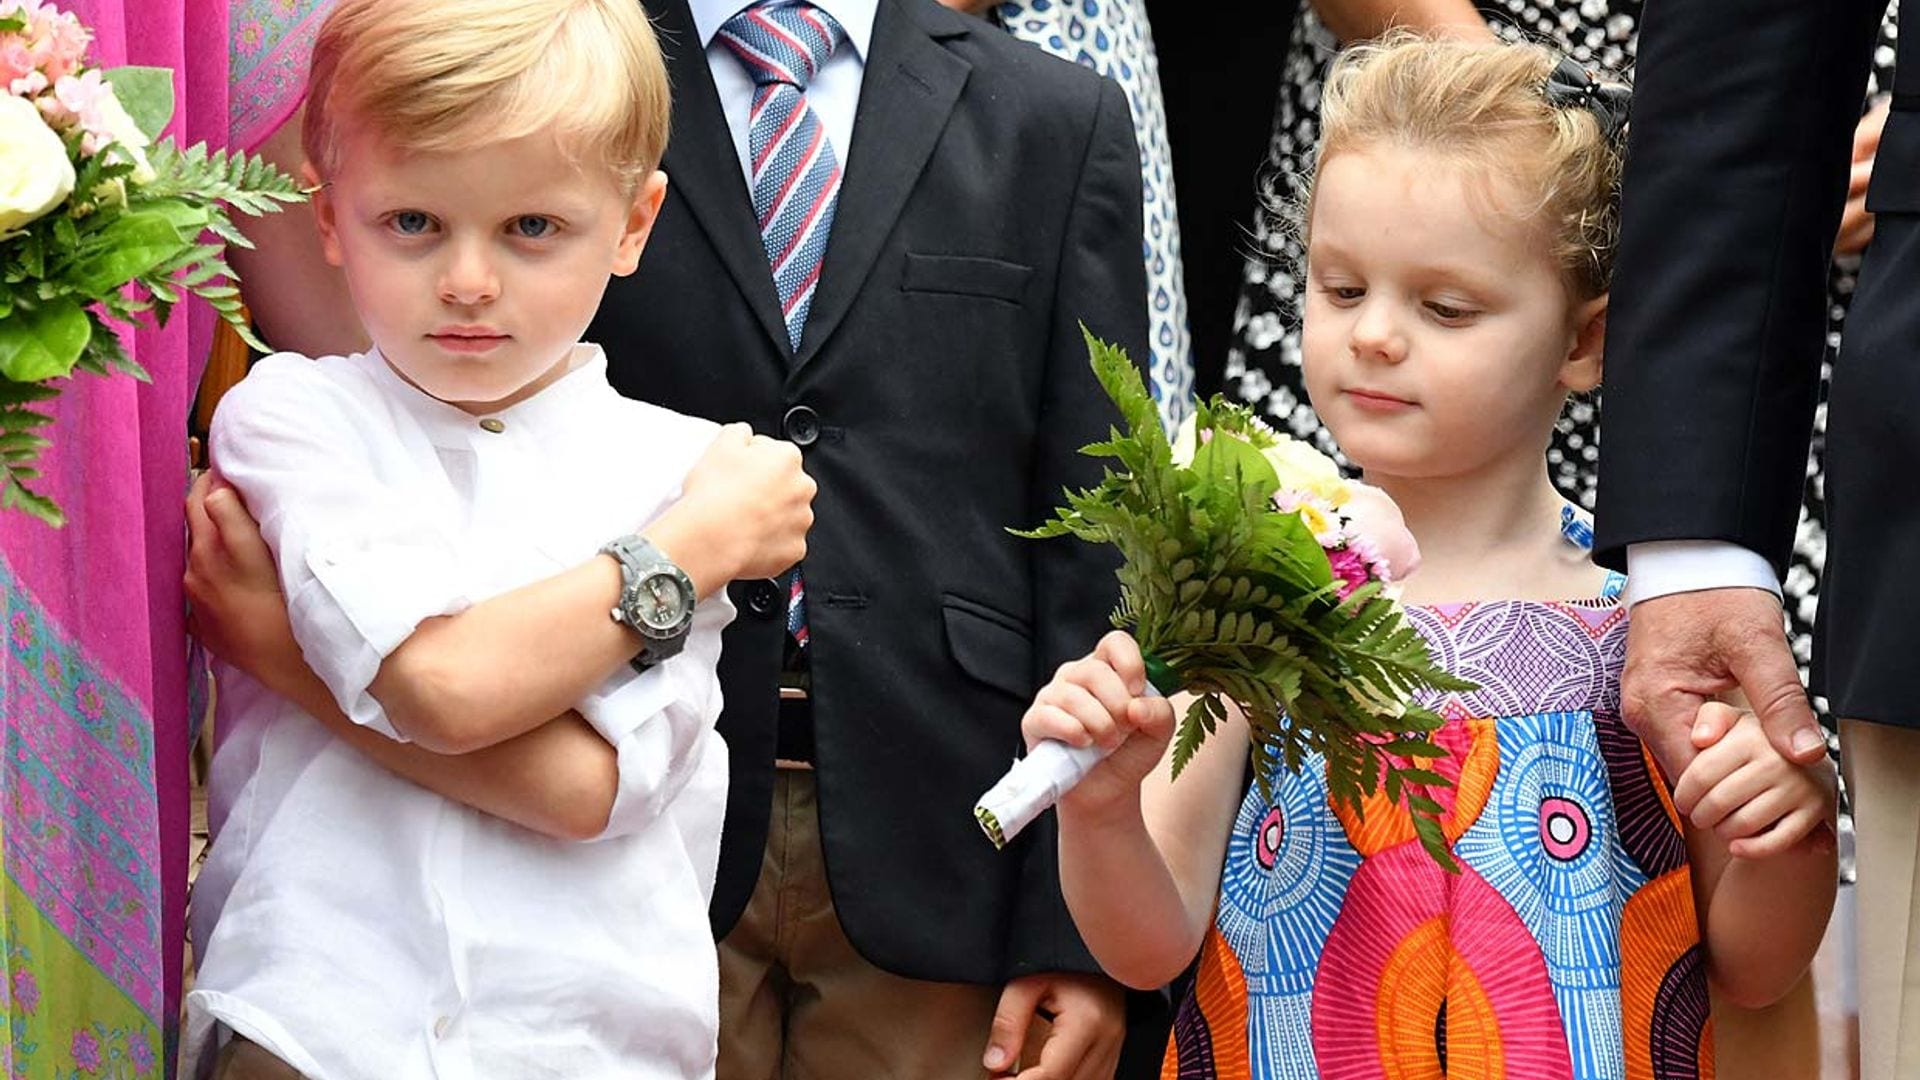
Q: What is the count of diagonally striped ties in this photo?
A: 1